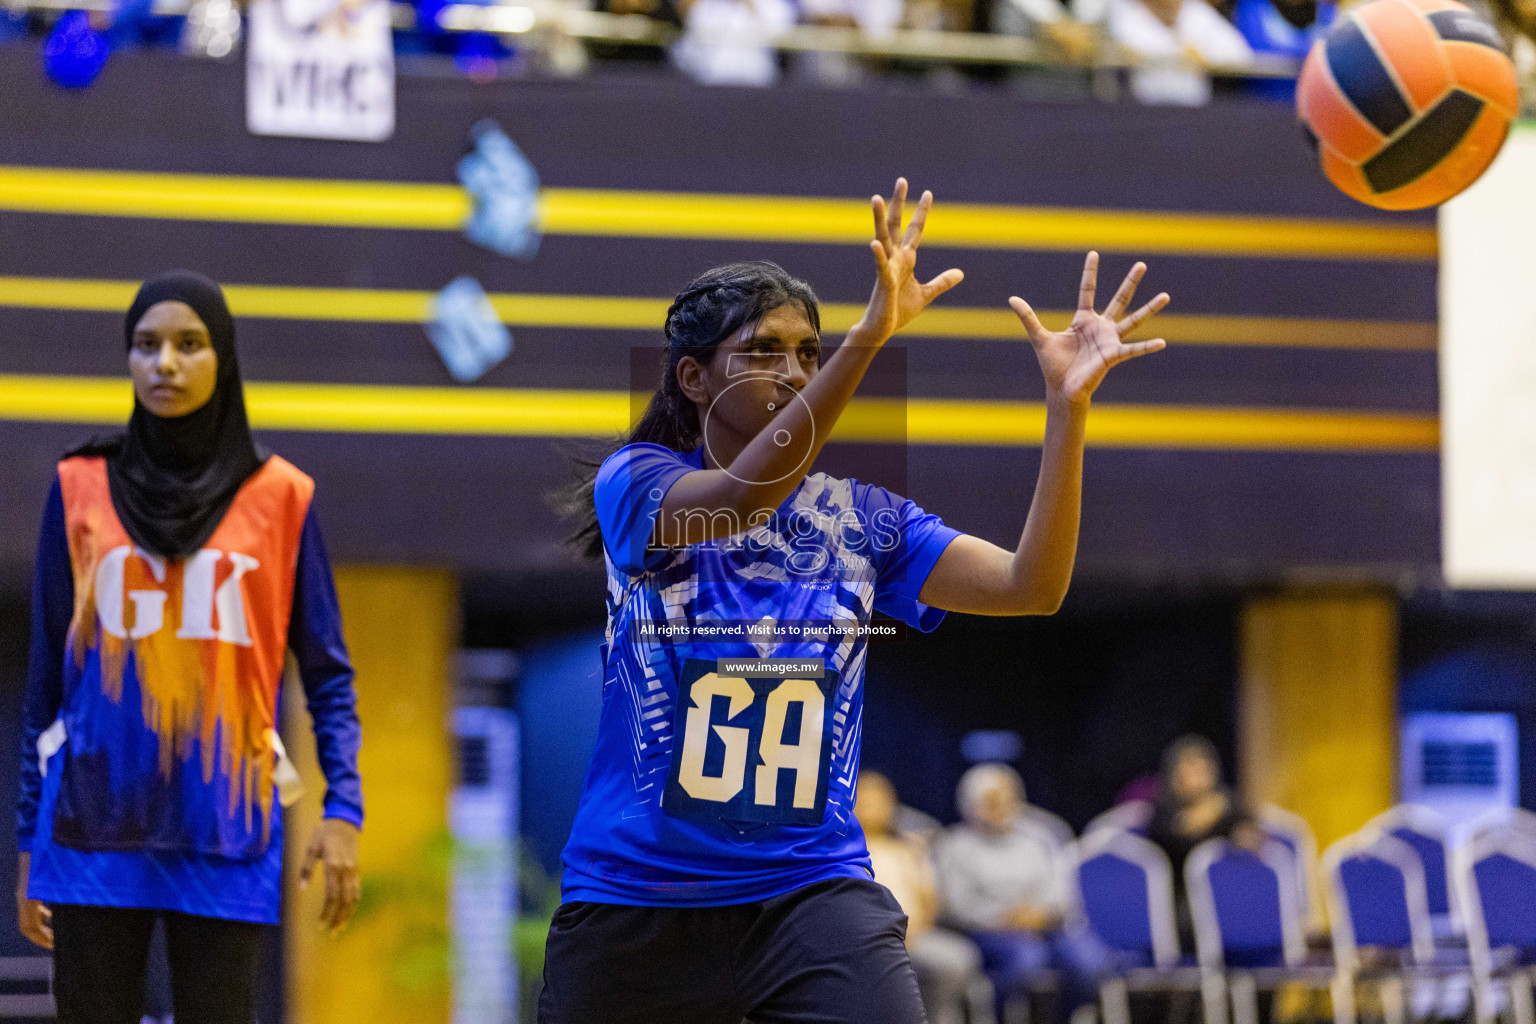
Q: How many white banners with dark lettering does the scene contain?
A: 1